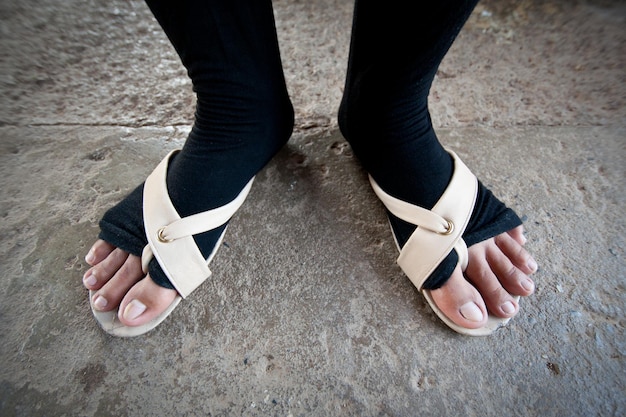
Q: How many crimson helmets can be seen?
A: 0